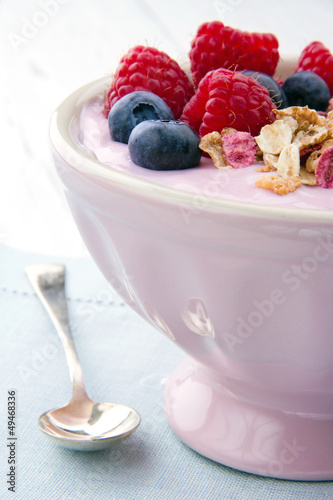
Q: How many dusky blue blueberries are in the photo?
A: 4